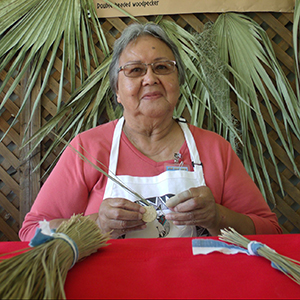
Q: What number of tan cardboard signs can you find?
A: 1